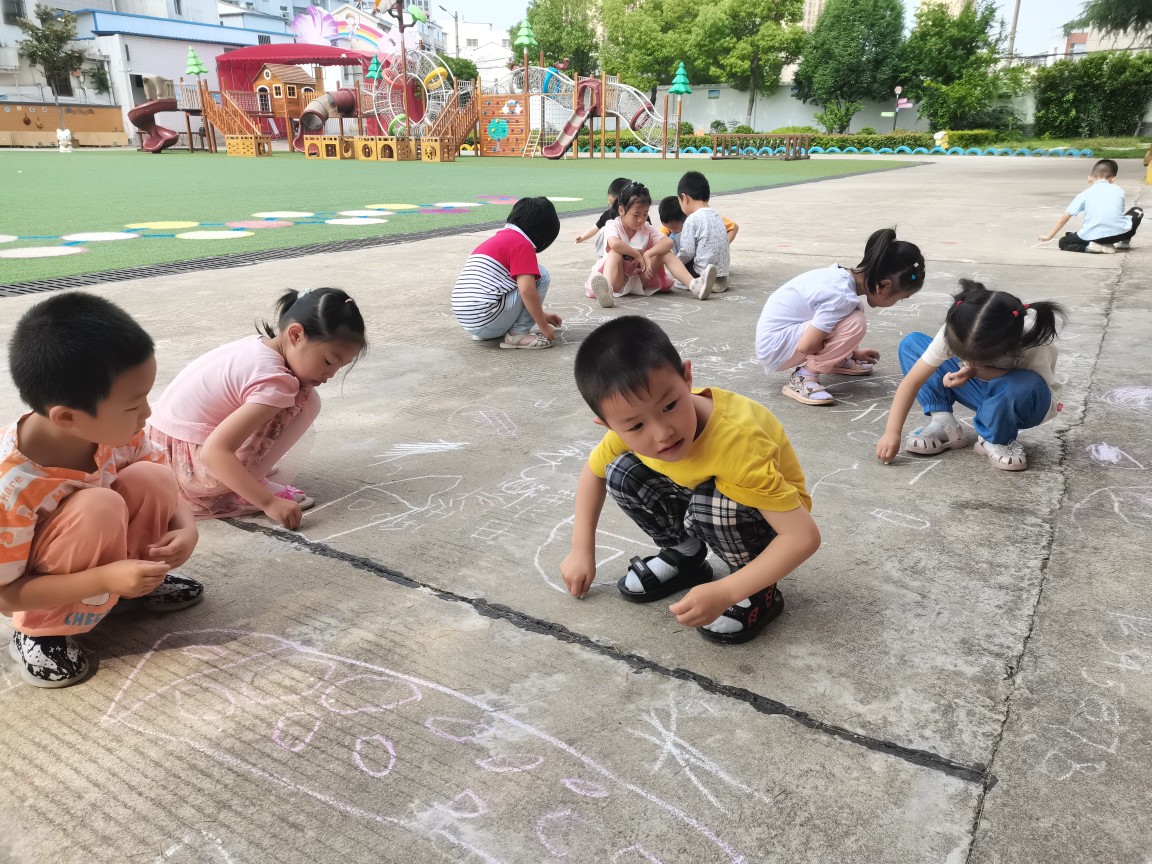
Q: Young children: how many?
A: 11